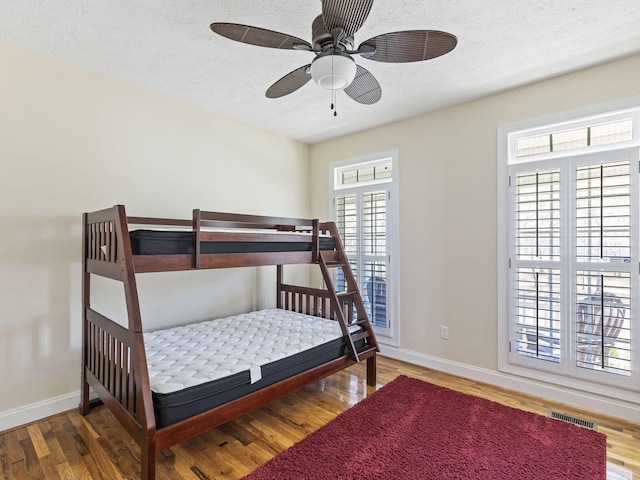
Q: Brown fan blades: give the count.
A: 5